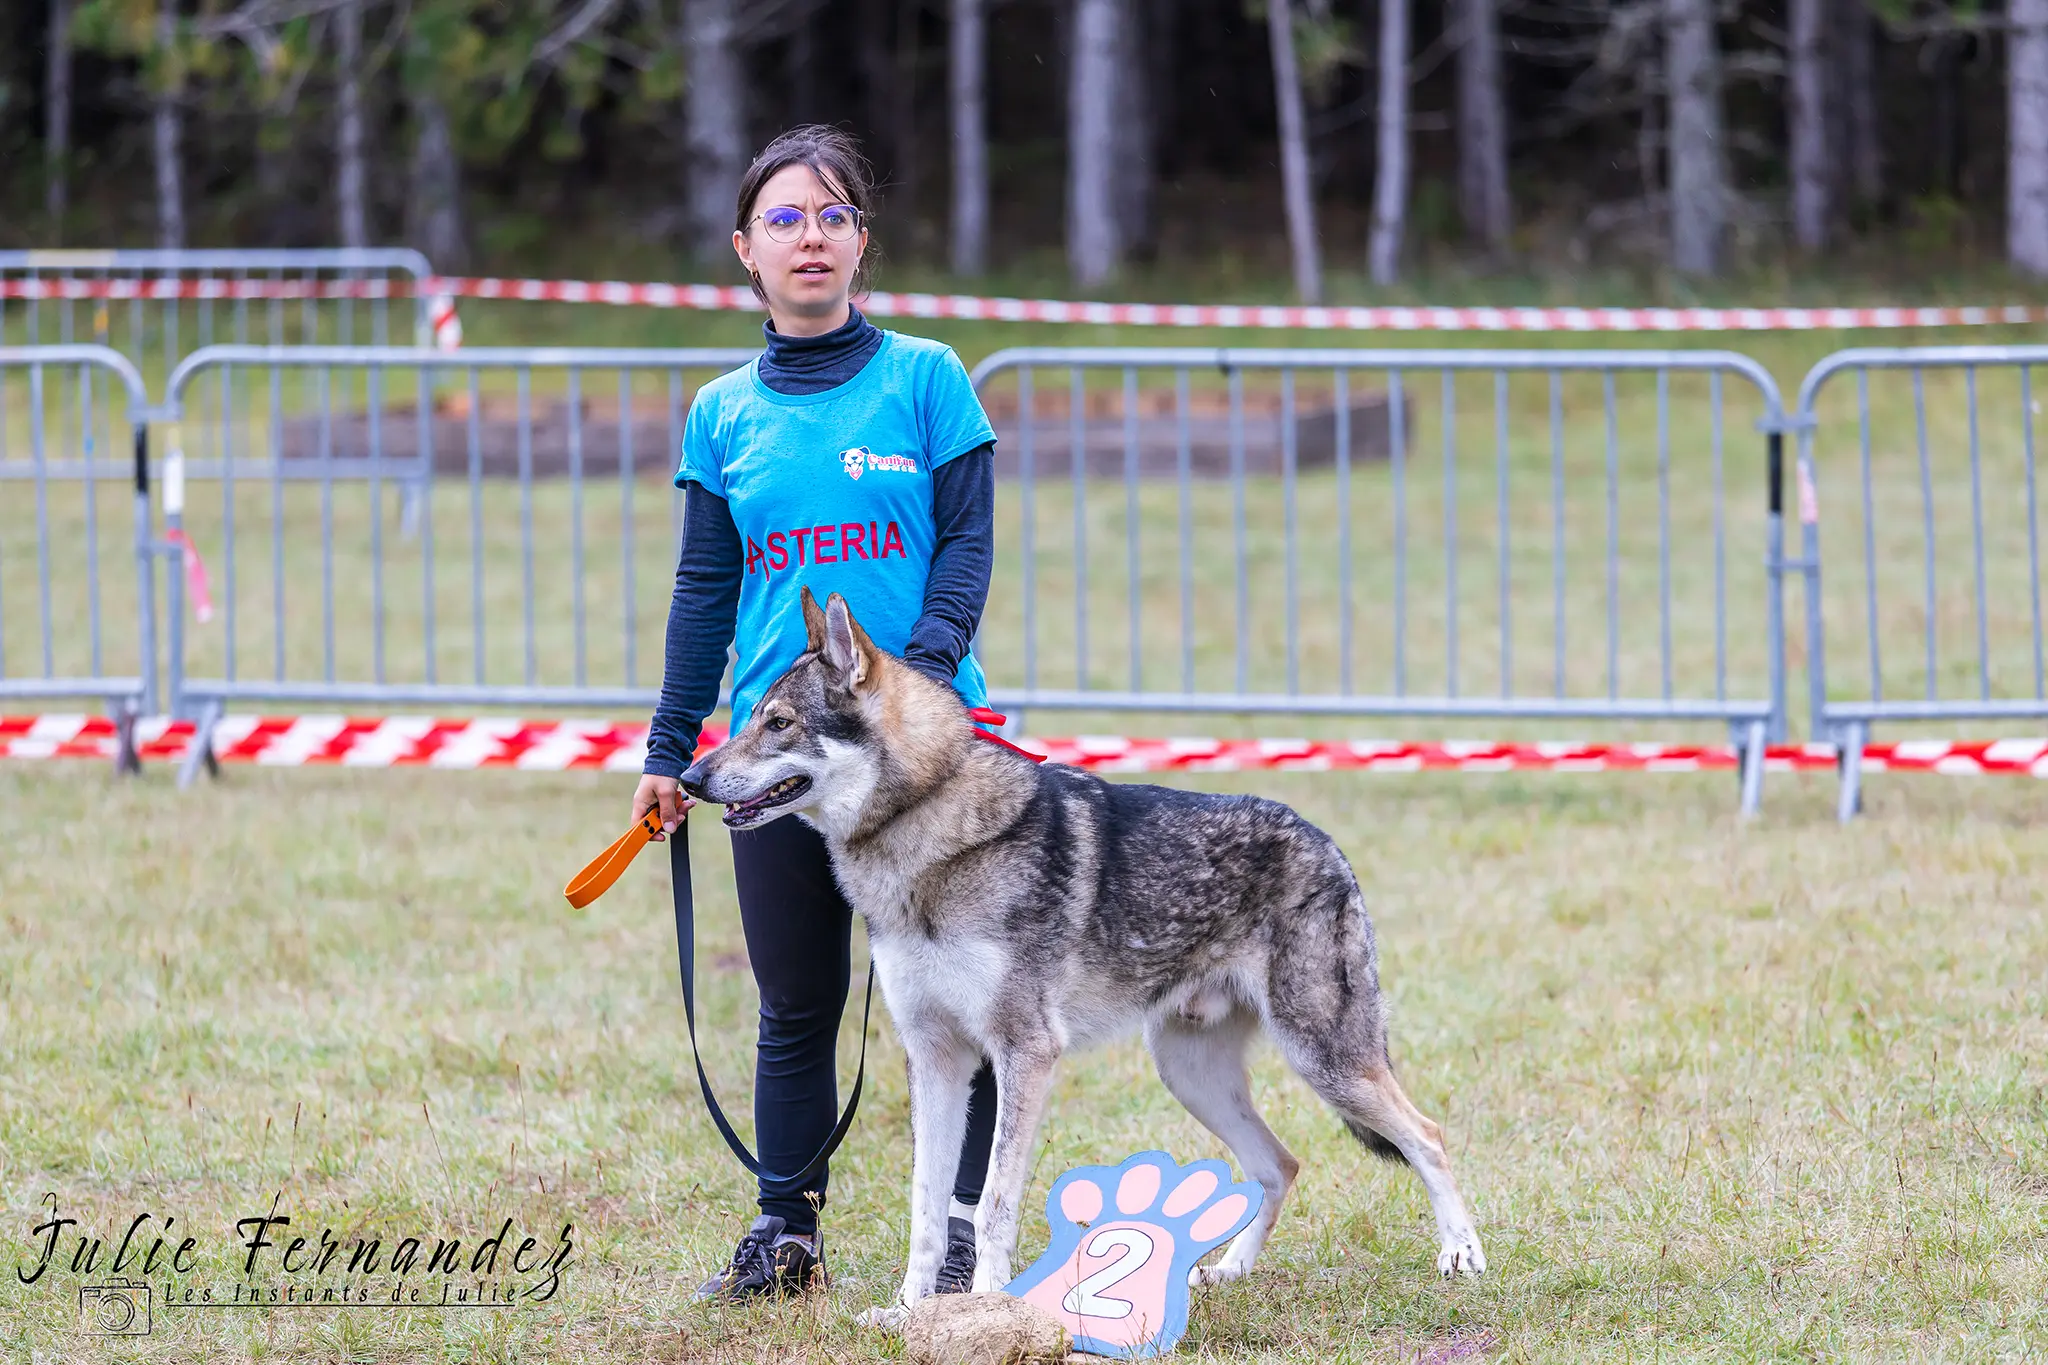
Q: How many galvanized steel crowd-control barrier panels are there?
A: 5